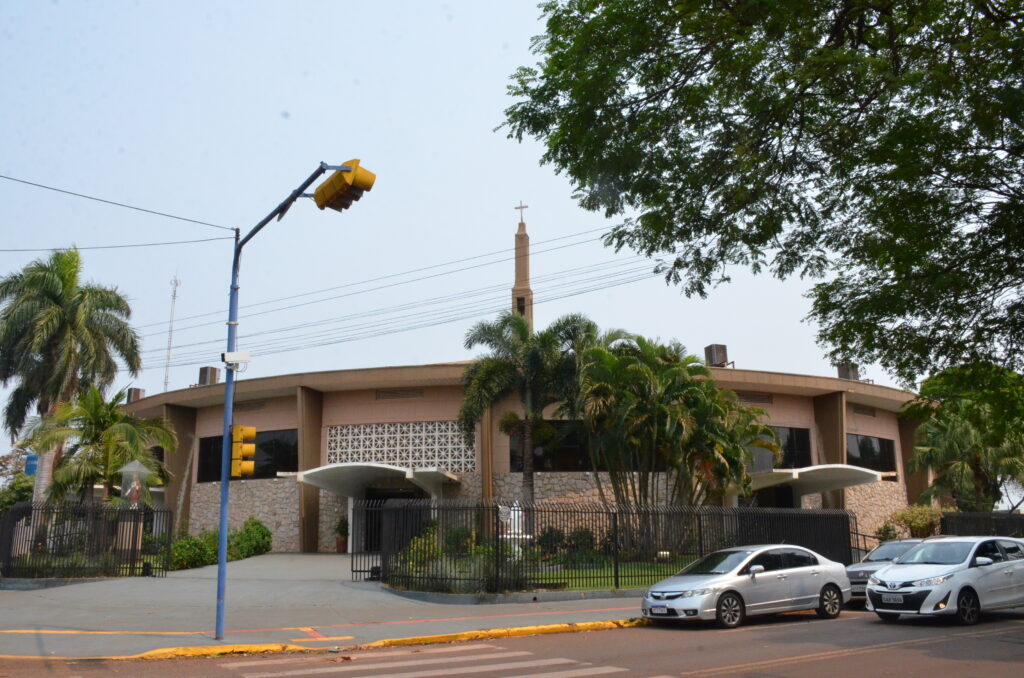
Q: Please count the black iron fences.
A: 3